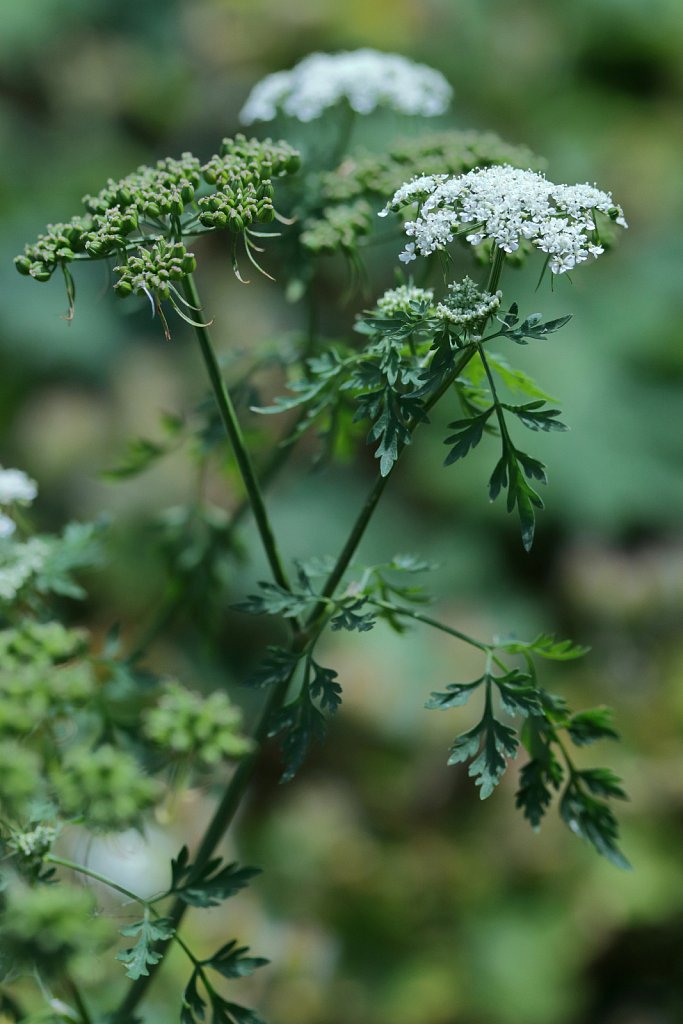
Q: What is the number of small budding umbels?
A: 2